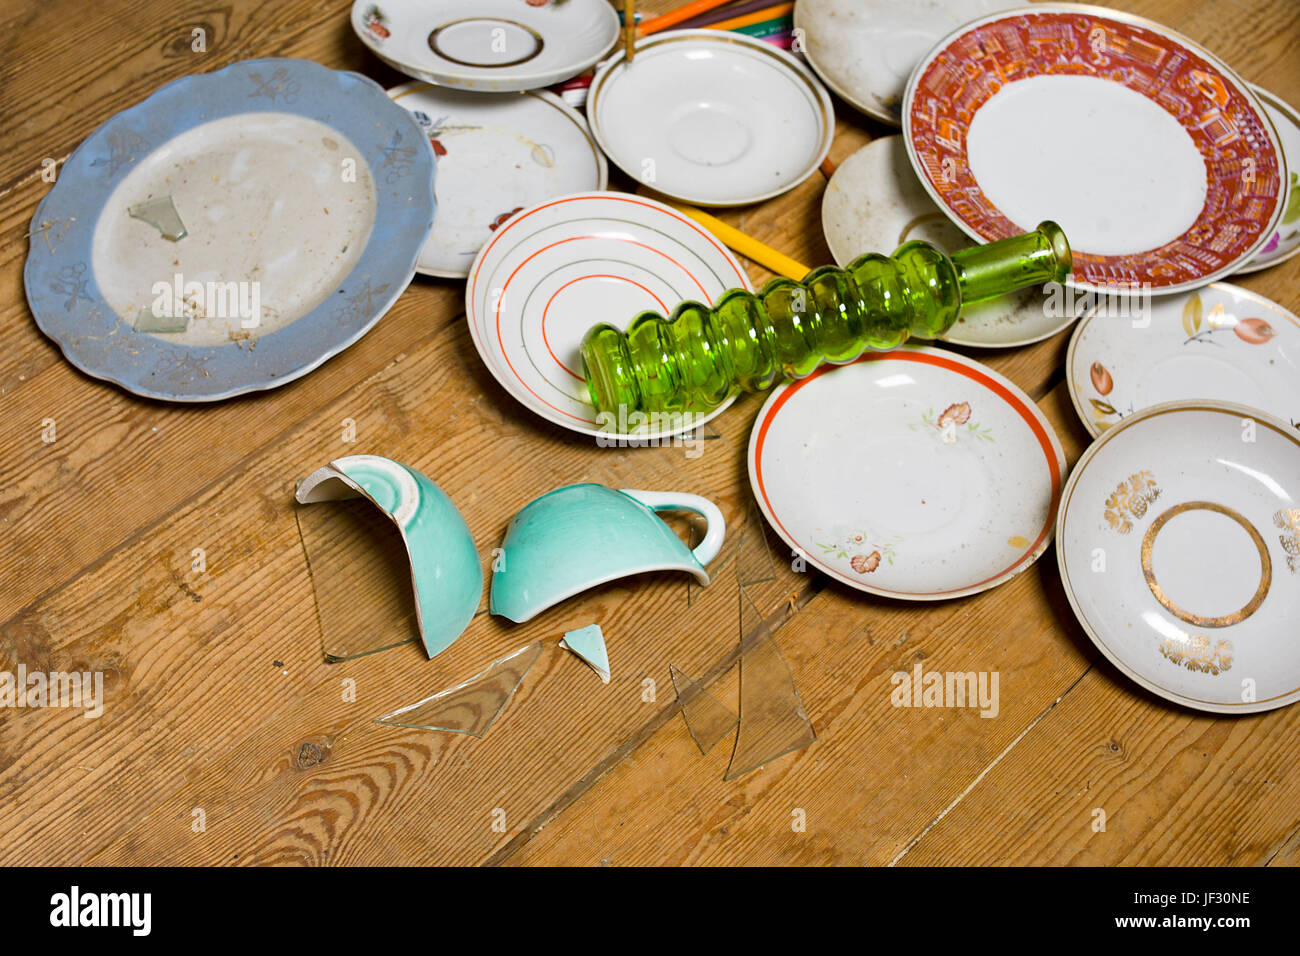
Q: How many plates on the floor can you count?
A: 12